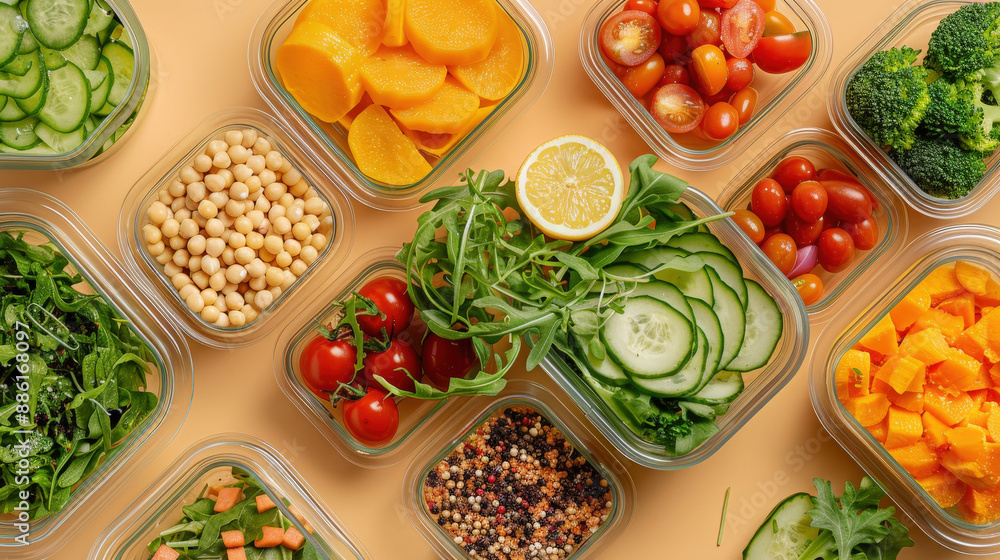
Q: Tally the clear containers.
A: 12